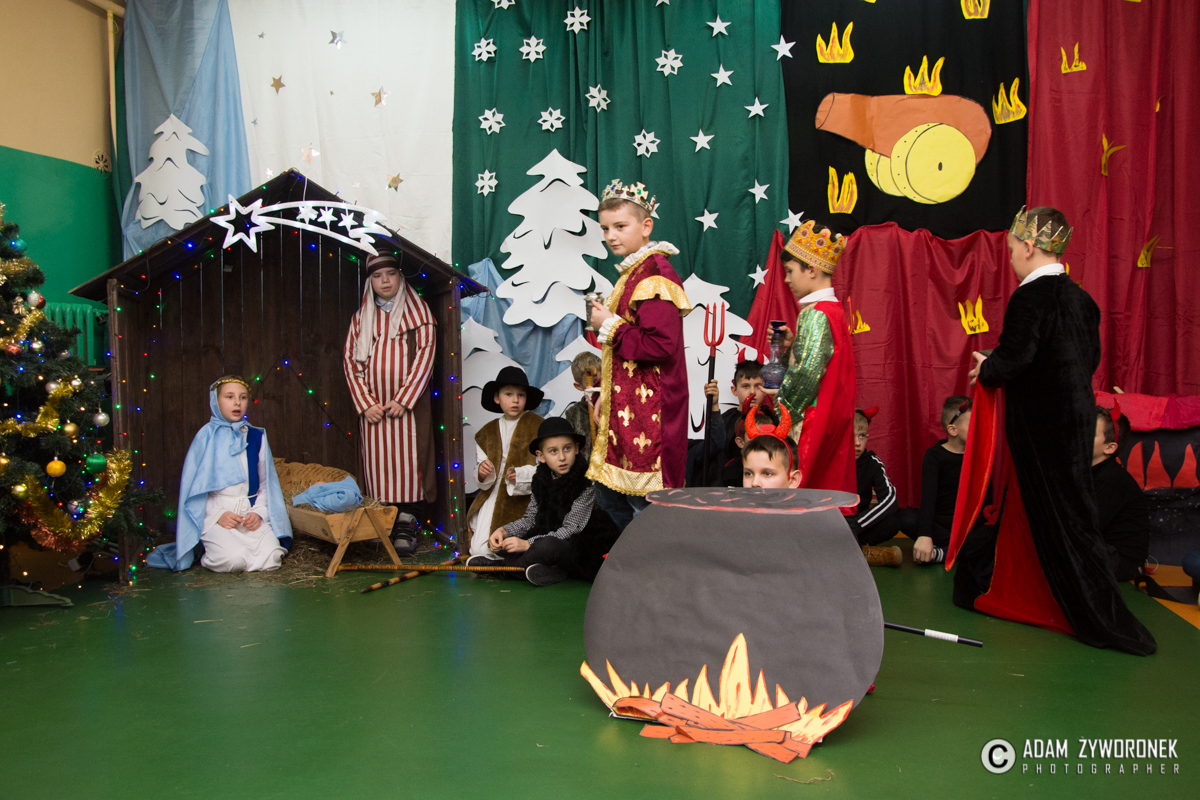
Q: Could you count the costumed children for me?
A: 14